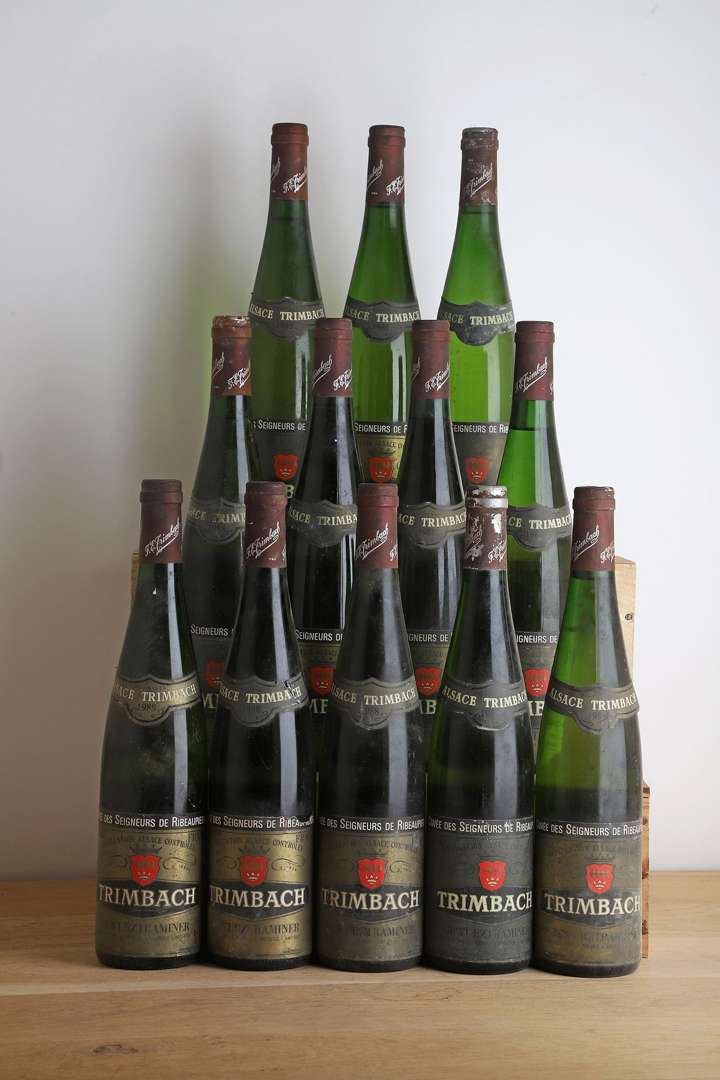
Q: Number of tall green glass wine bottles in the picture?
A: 12